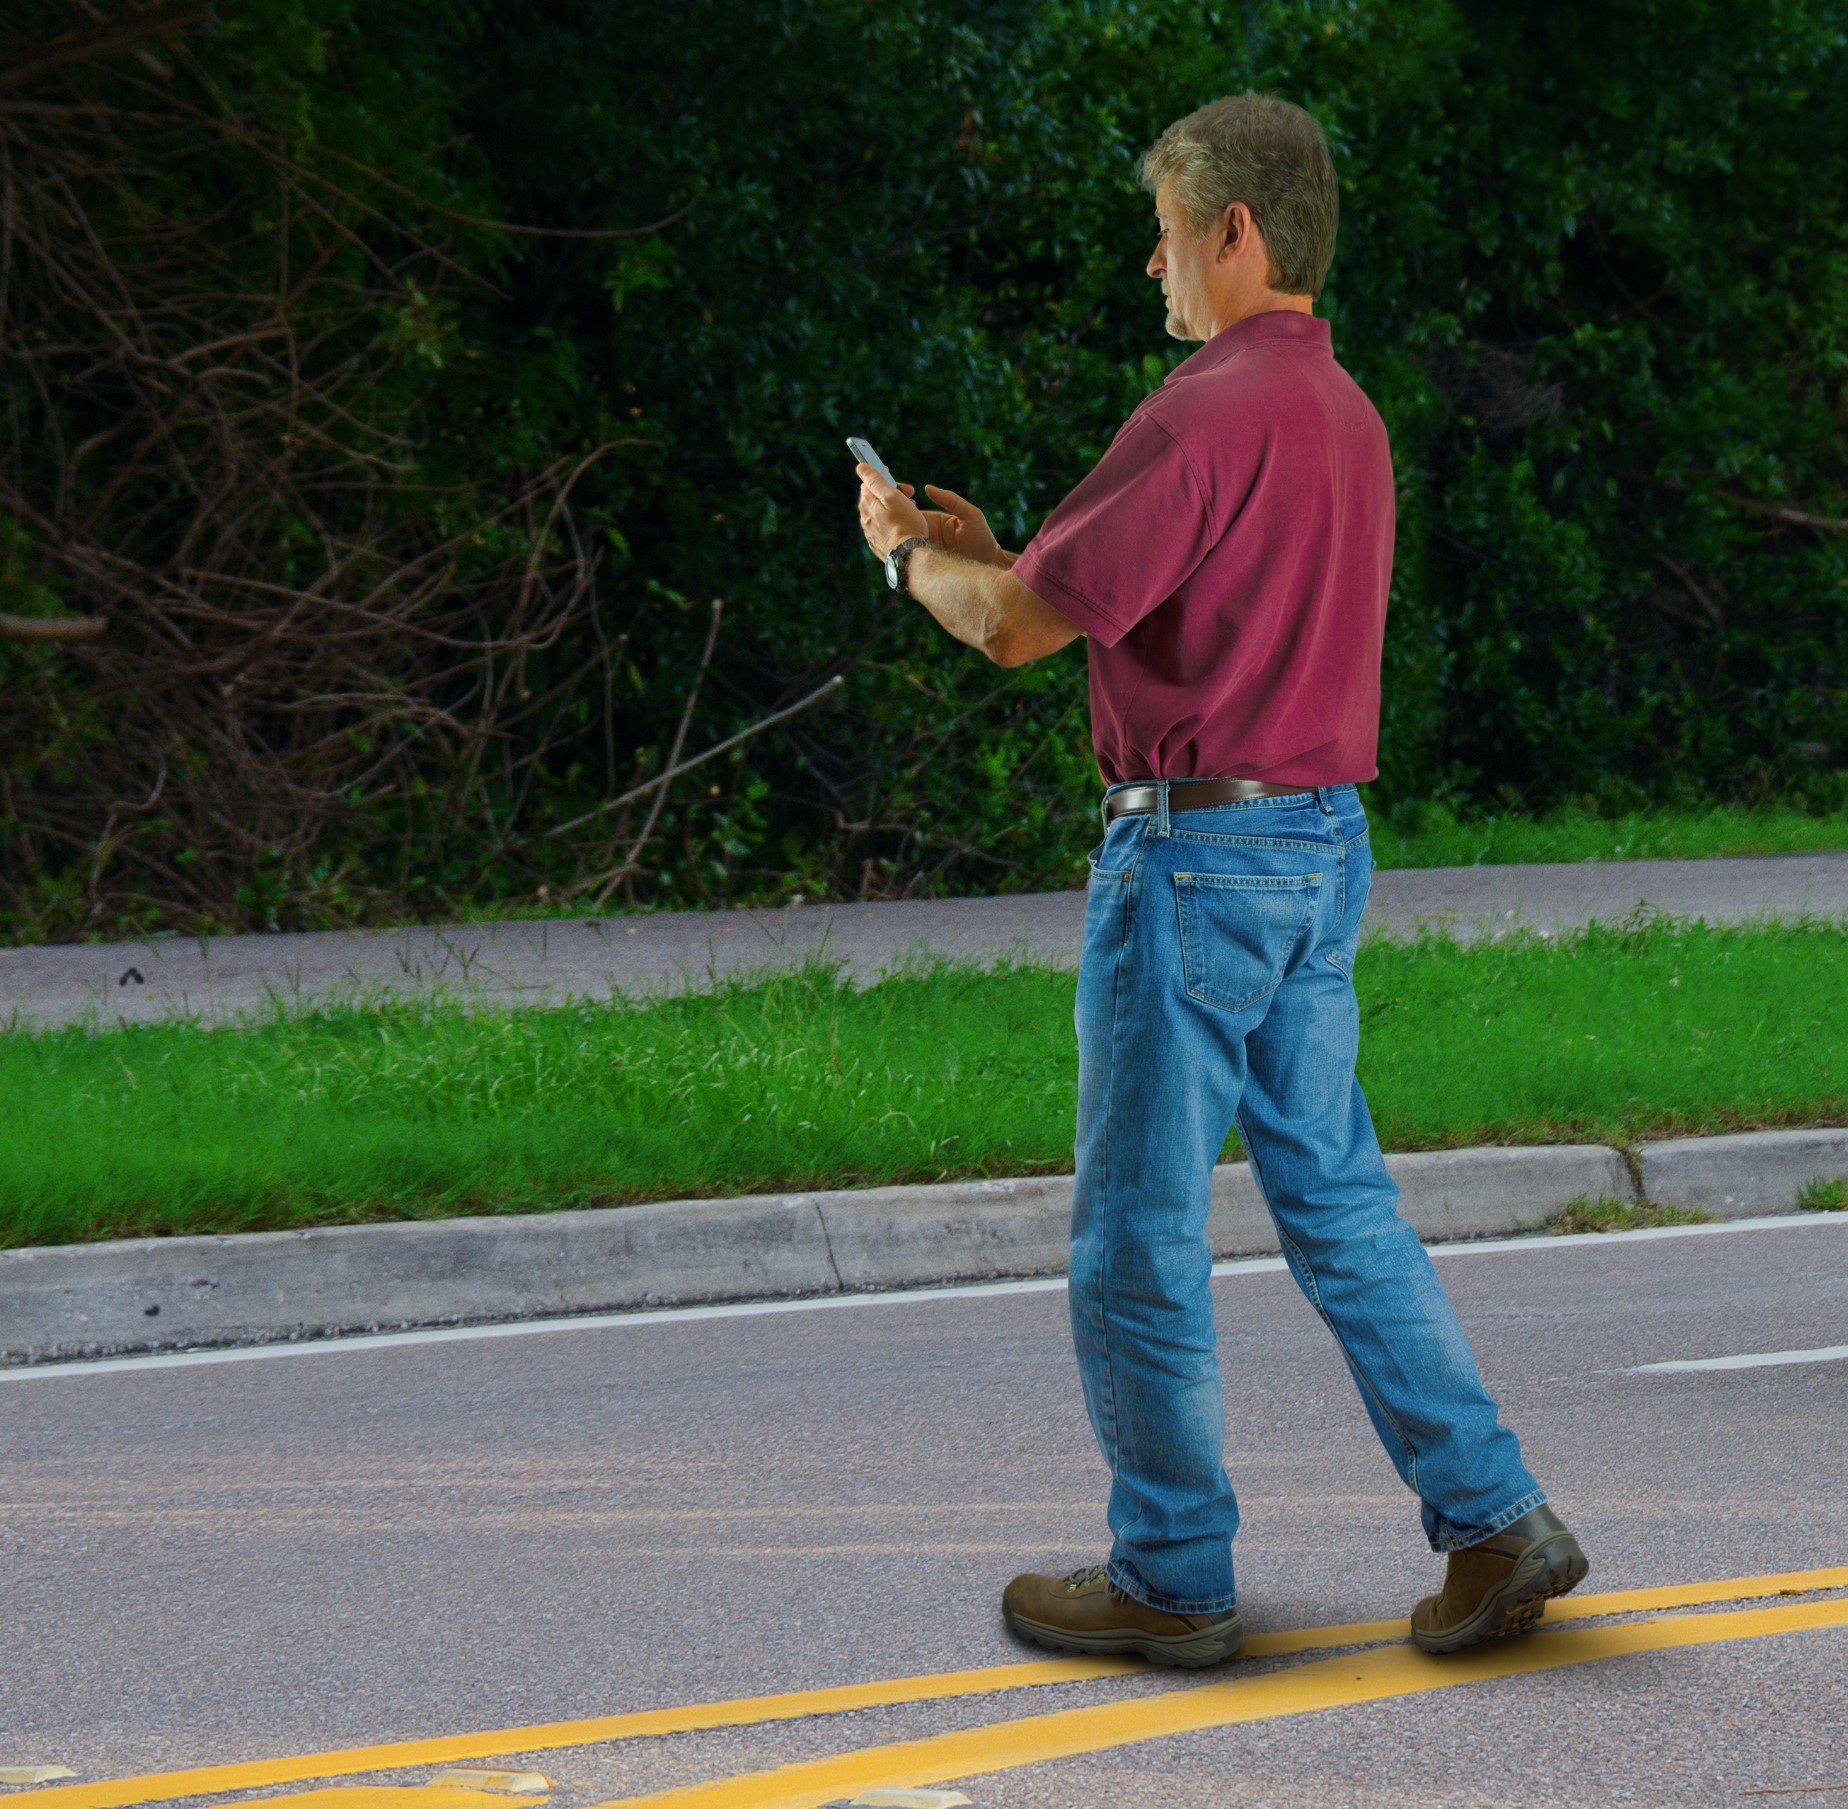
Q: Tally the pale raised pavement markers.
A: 3